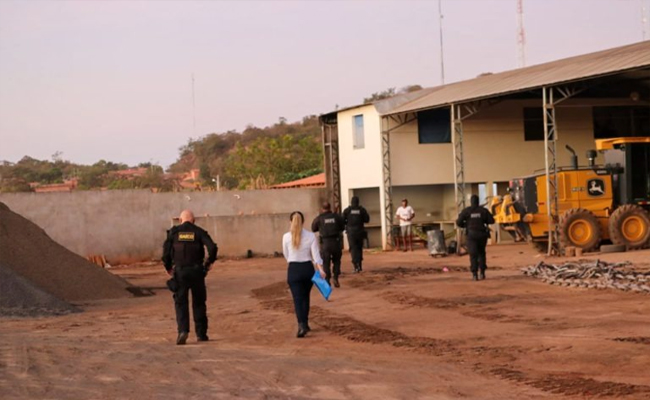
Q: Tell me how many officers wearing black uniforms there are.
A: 4